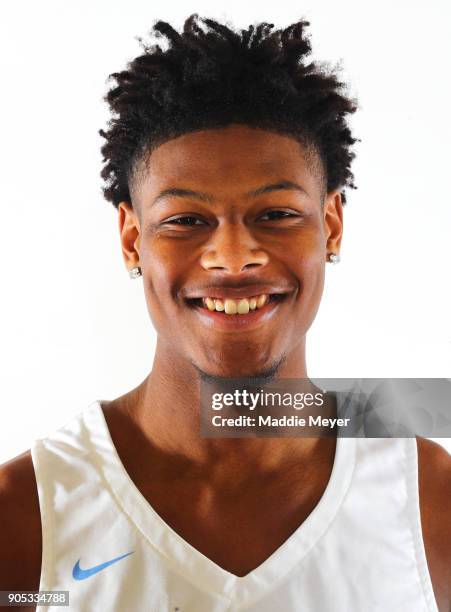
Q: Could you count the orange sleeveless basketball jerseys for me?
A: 0